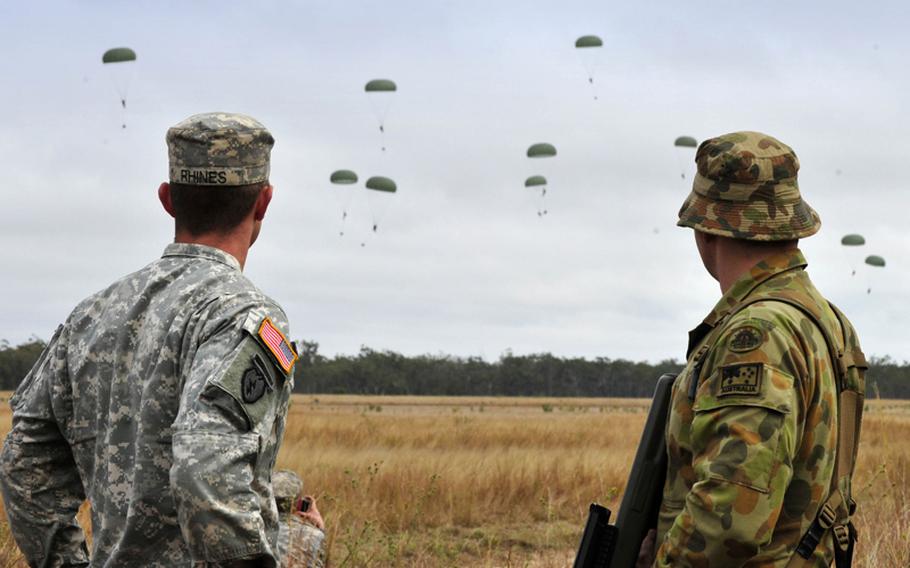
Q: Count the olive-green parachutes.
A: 10